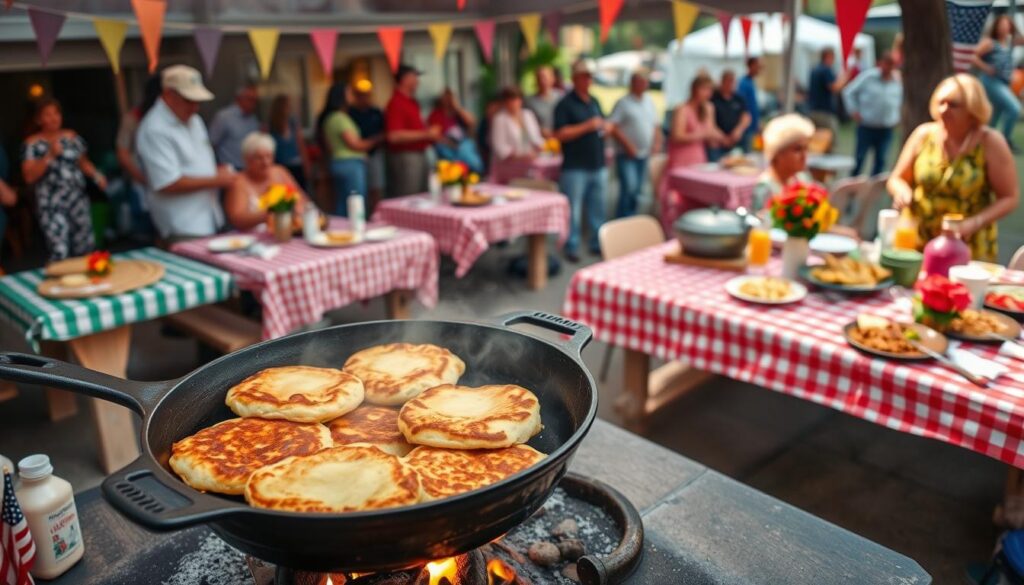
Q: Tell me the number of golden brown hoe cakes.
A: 7